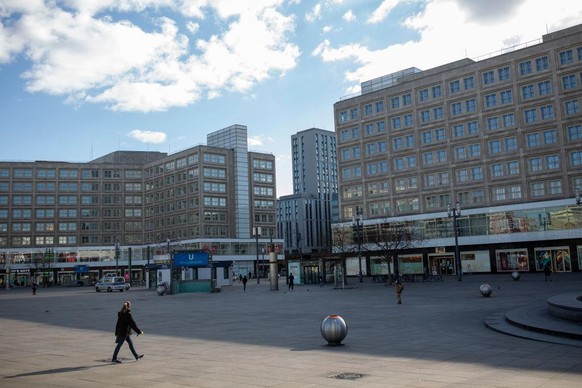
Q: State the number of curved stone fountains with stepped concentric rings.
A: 1